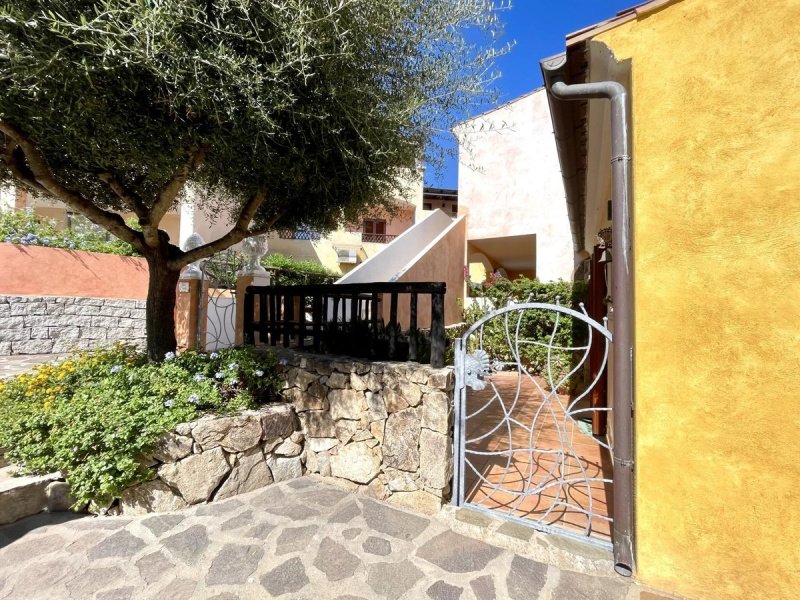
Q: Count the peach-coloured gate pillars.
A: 2